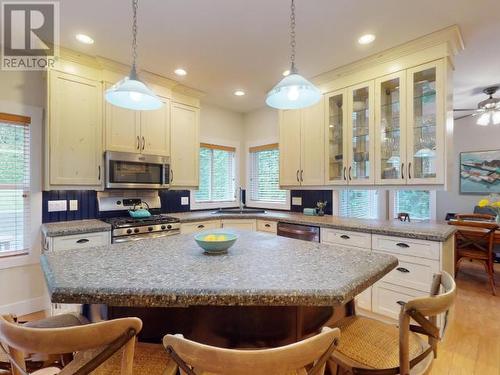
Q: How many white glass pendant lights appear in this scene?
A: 2